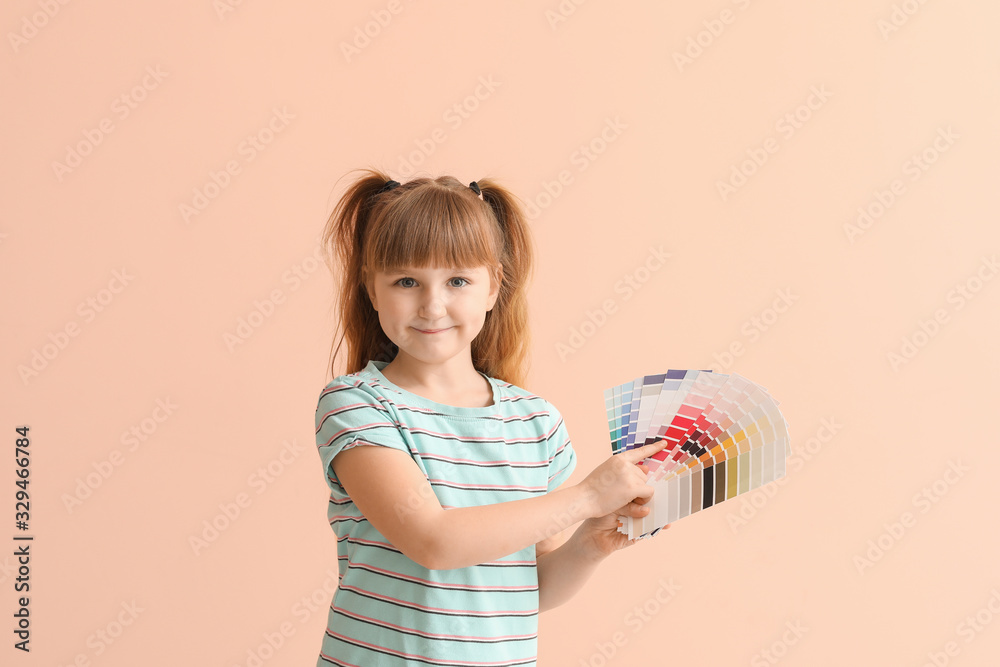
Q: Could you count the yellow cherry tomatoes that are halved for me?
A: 0